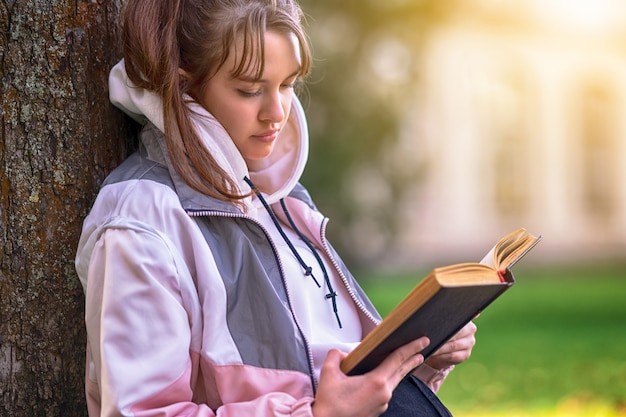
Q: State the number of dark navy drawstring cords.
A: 2